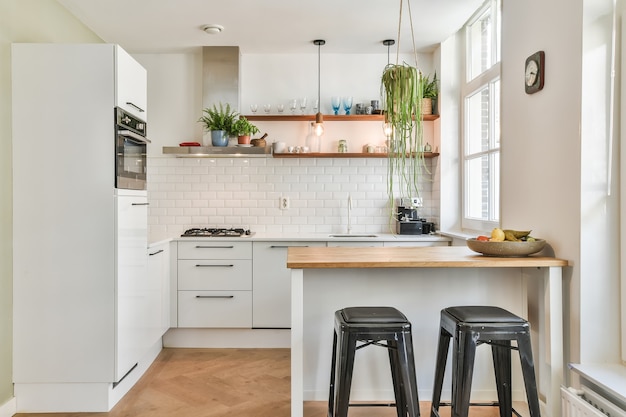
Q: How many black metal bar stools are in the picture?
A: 2